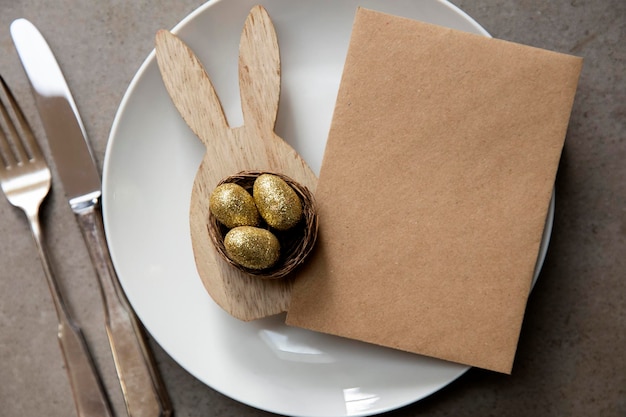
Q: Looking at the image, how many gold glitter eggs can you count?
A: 3